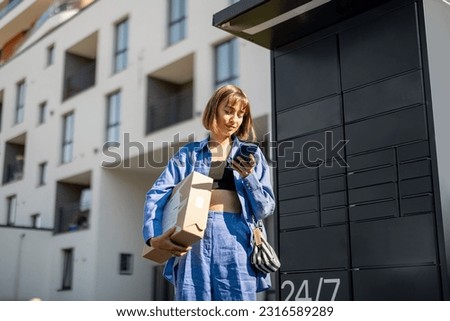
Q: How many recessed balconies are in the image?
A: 4